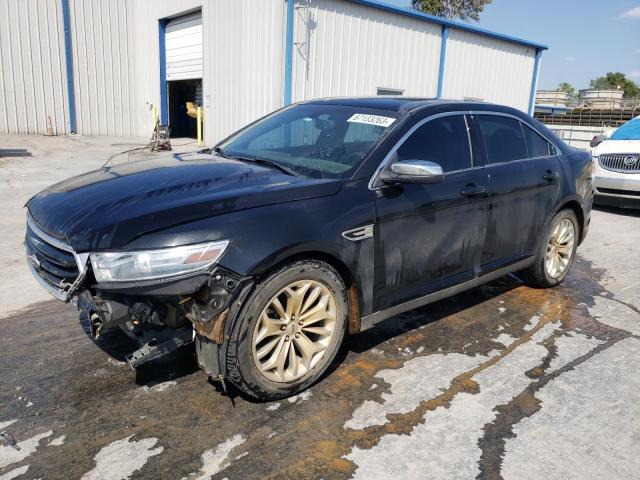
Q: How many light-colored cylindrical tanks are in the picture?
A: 2